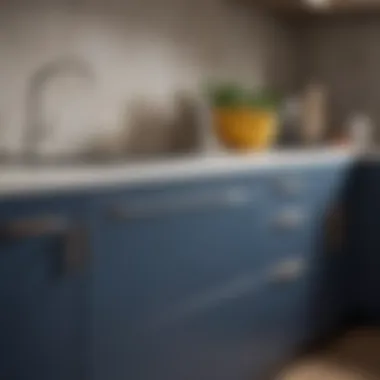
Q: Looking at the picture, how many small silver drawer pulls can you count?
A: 3